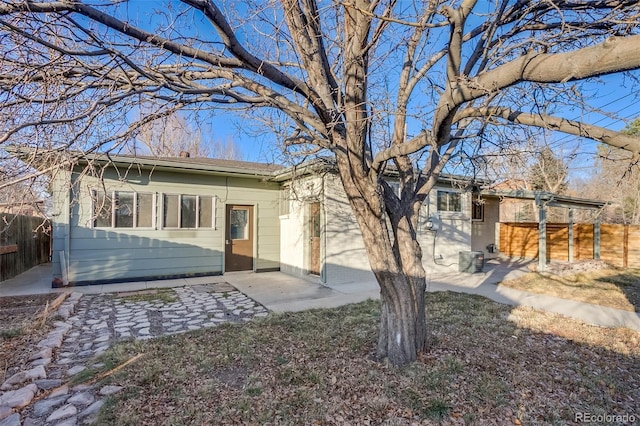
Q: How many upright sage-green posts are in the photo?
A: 3